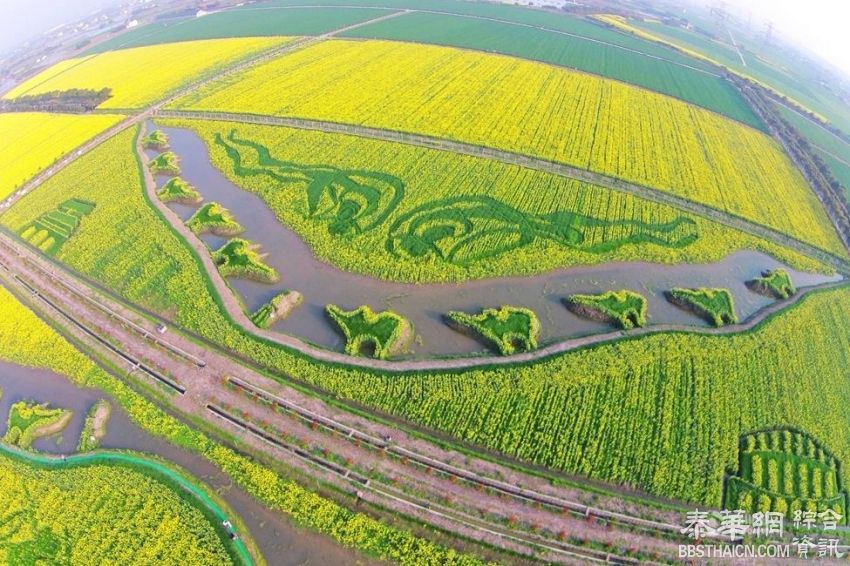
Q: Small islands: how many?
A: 13